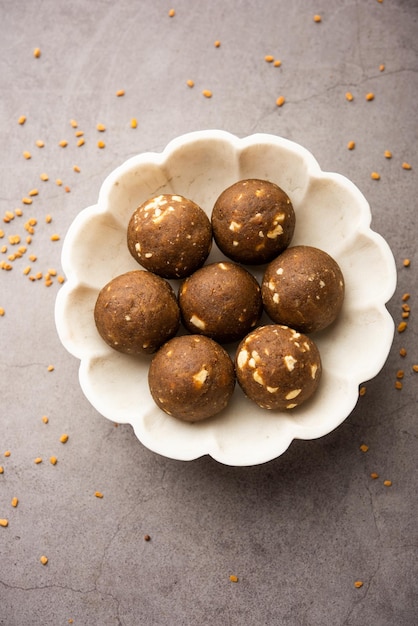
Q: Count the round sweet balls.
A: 7